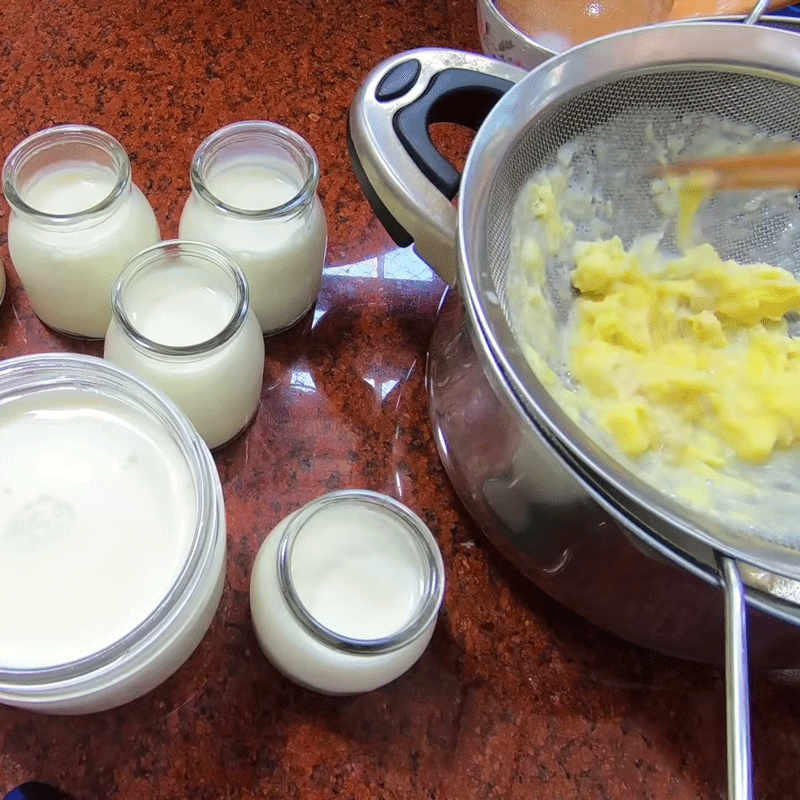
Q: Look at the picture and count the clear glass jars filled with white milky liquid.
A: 5